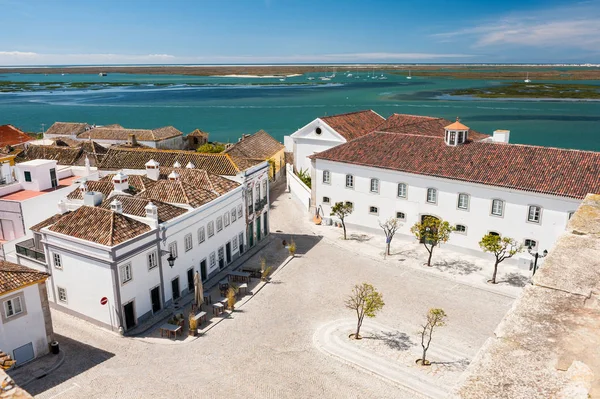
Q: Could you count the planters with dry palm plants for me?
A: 4